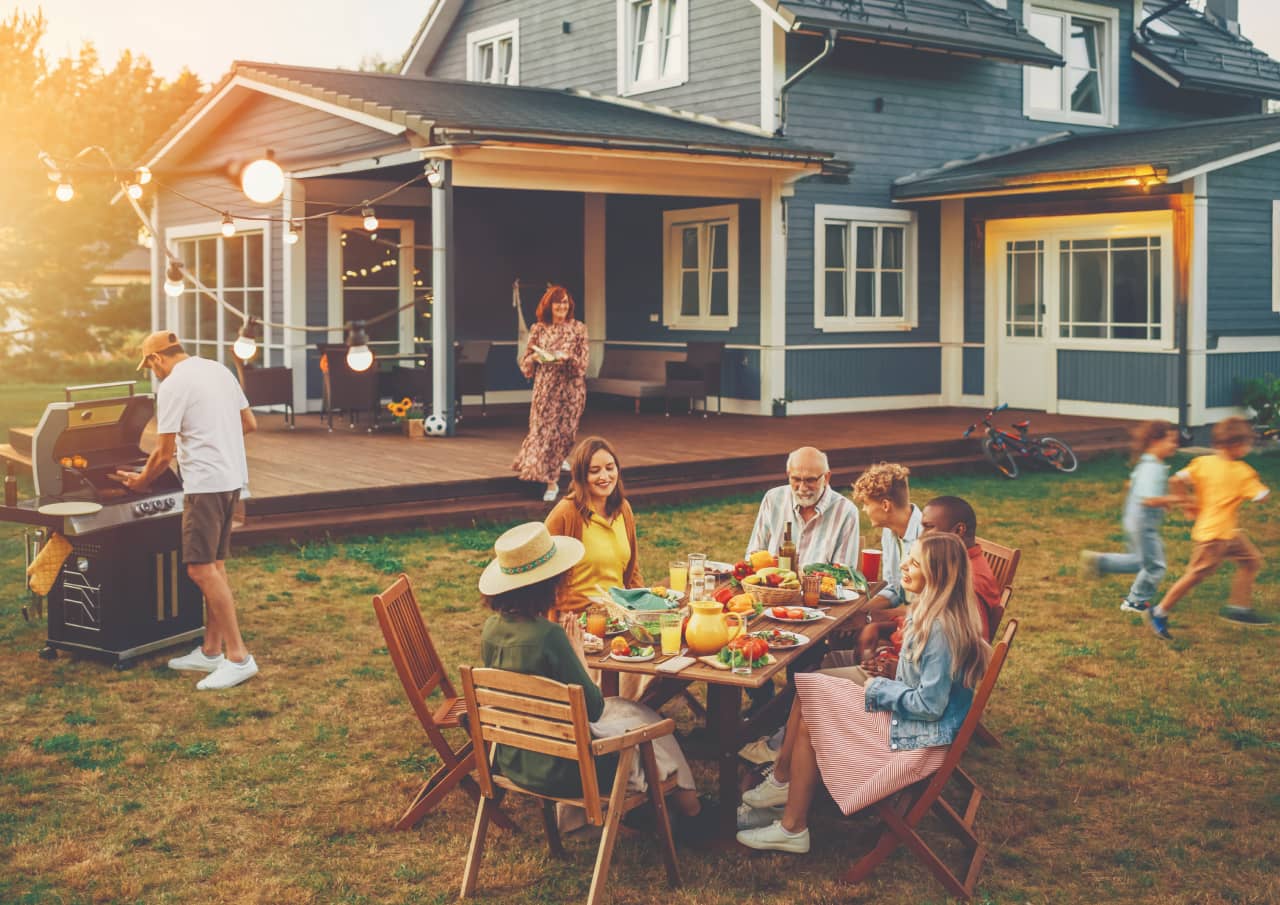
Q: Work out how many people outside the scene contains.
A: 10